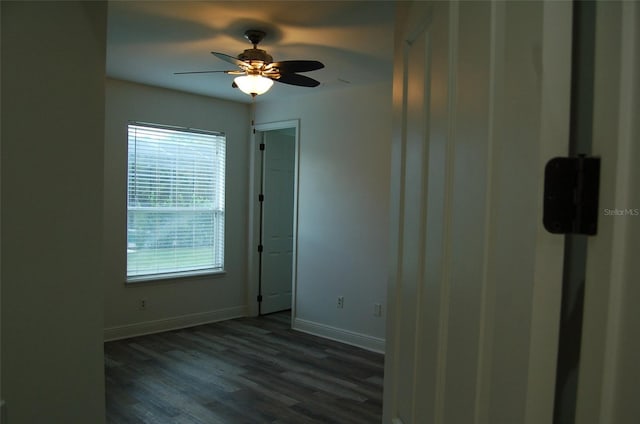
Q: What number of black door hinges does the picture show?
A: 5